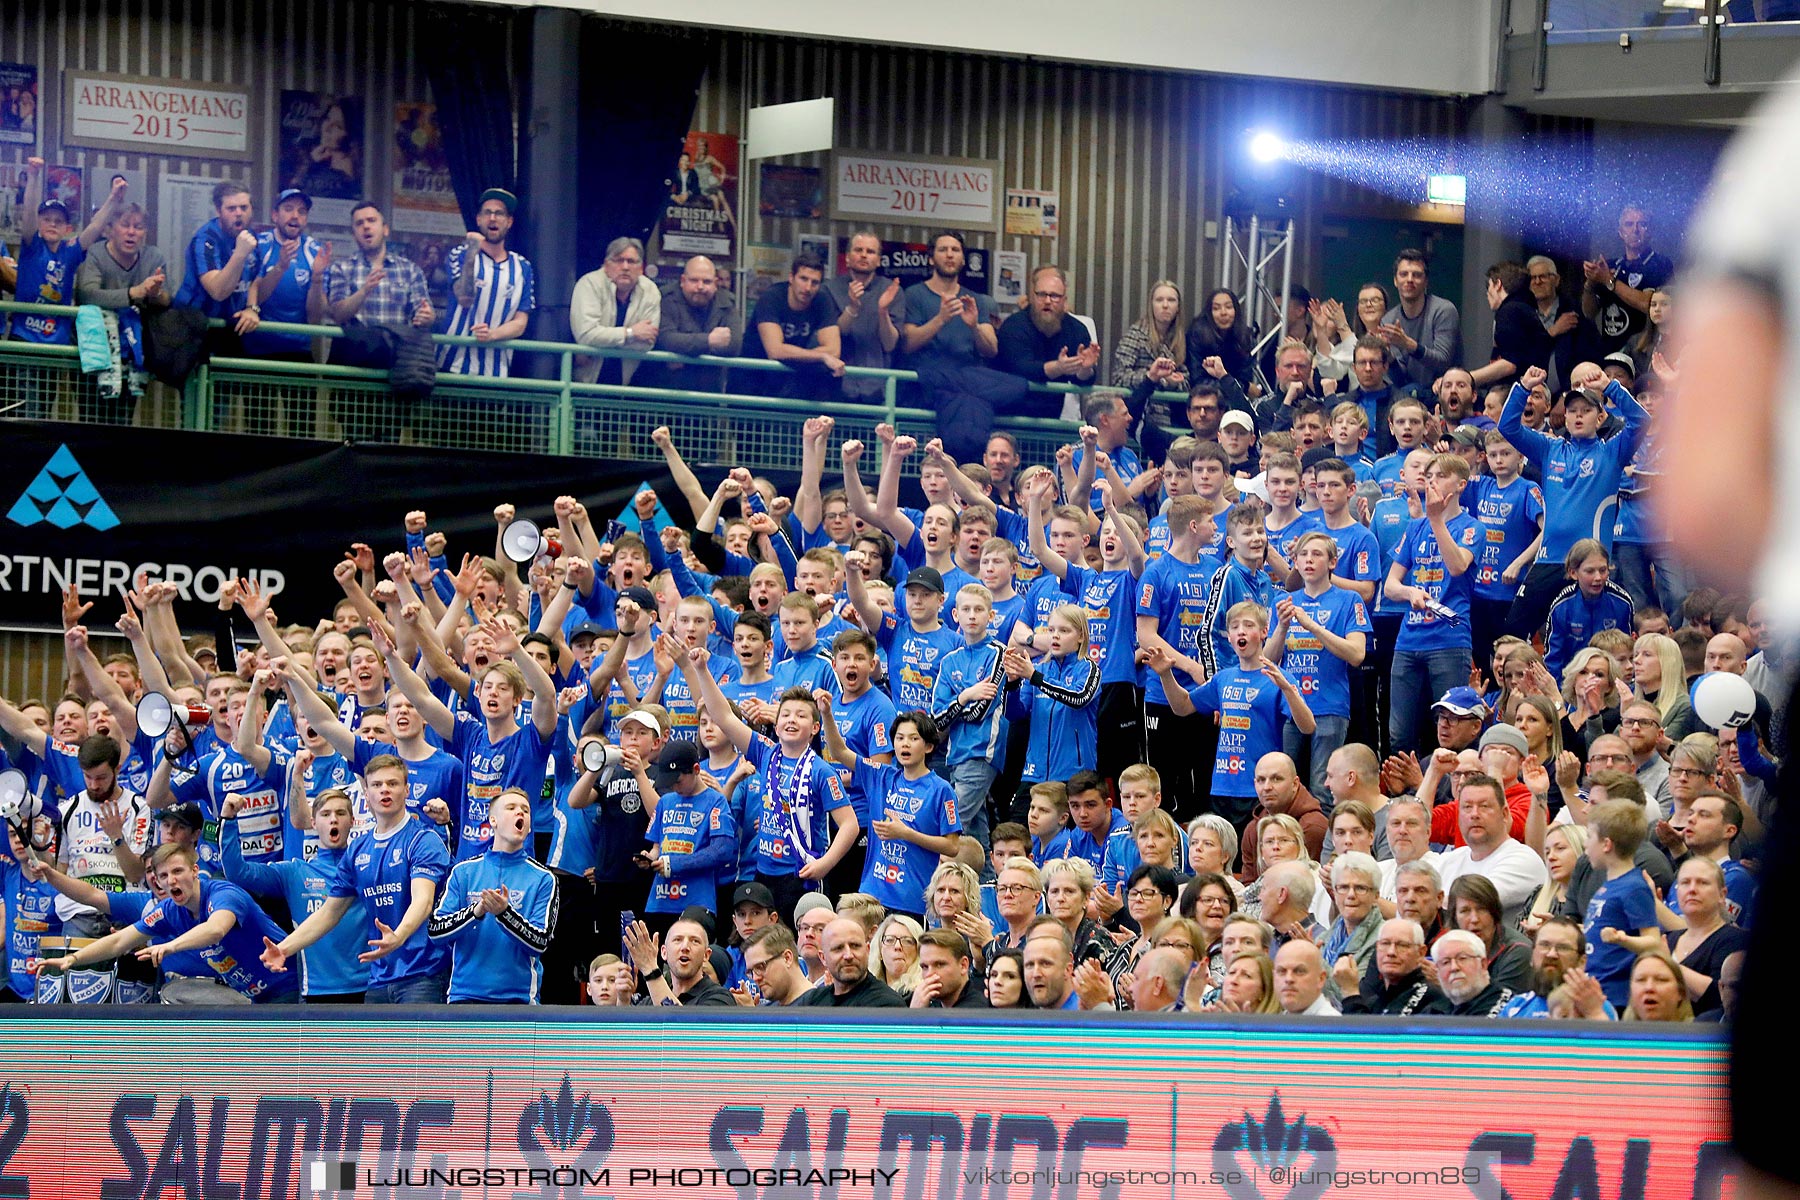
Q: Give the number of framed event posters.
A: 2